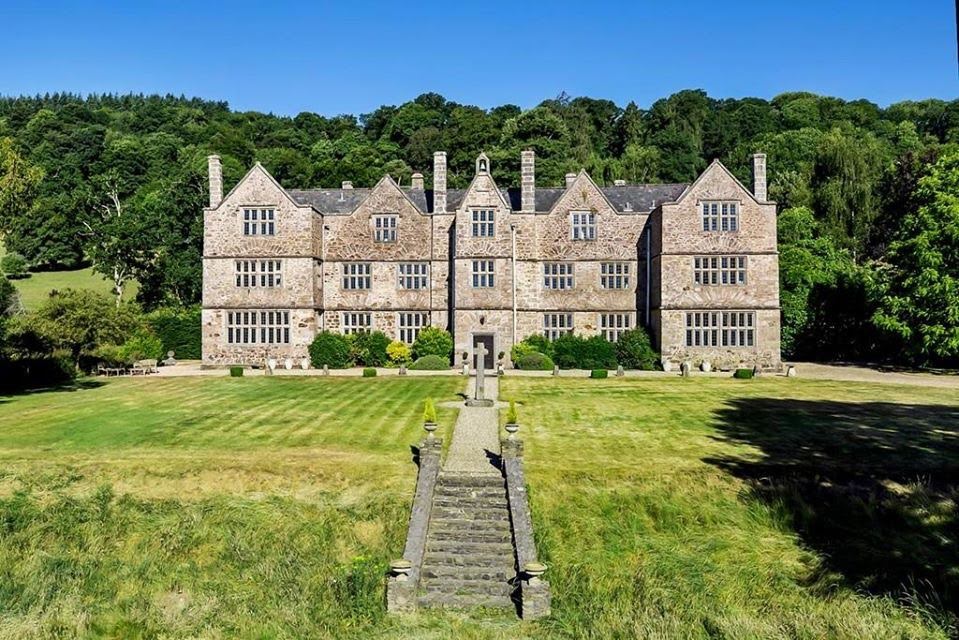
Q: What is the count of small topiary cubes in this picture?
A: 4